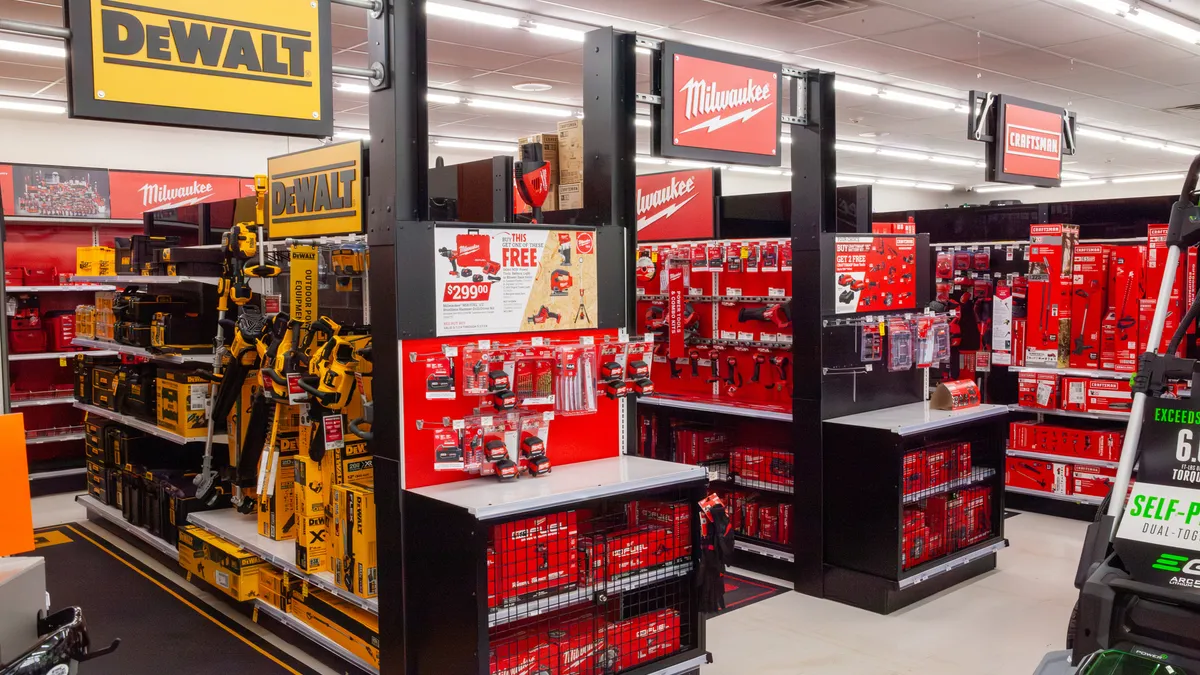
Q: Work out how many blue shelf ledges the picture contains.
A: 0